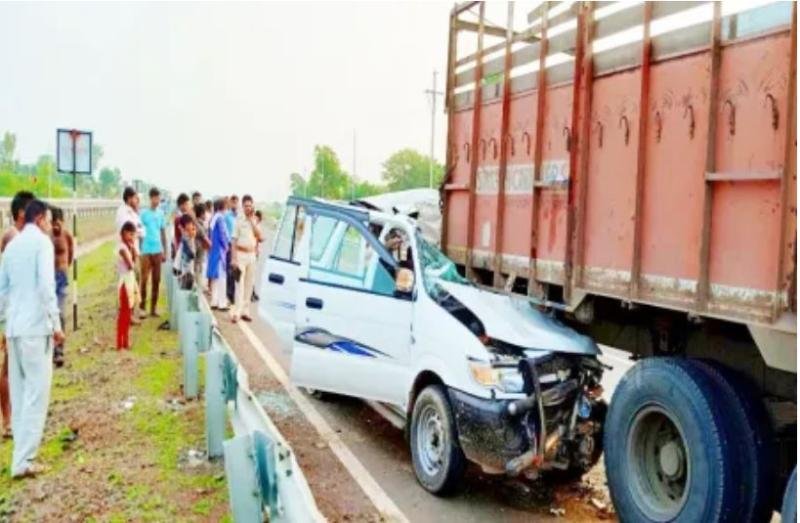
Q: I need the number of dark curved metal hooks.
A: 12